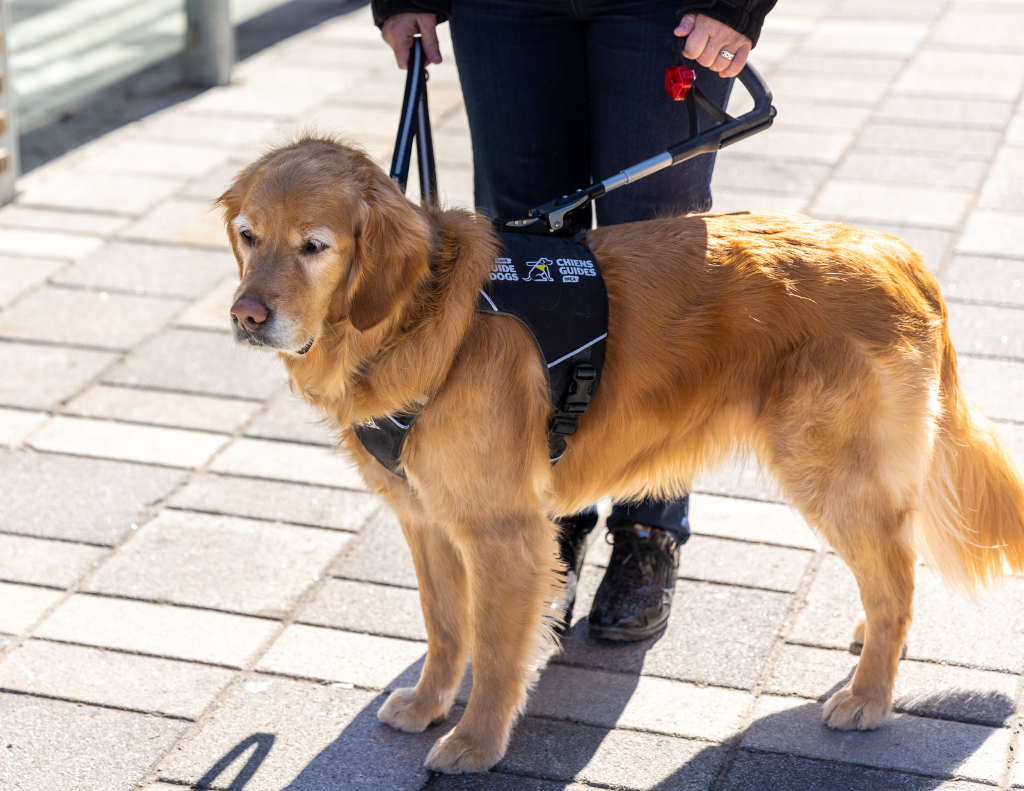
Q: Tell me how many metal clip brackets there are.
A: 1